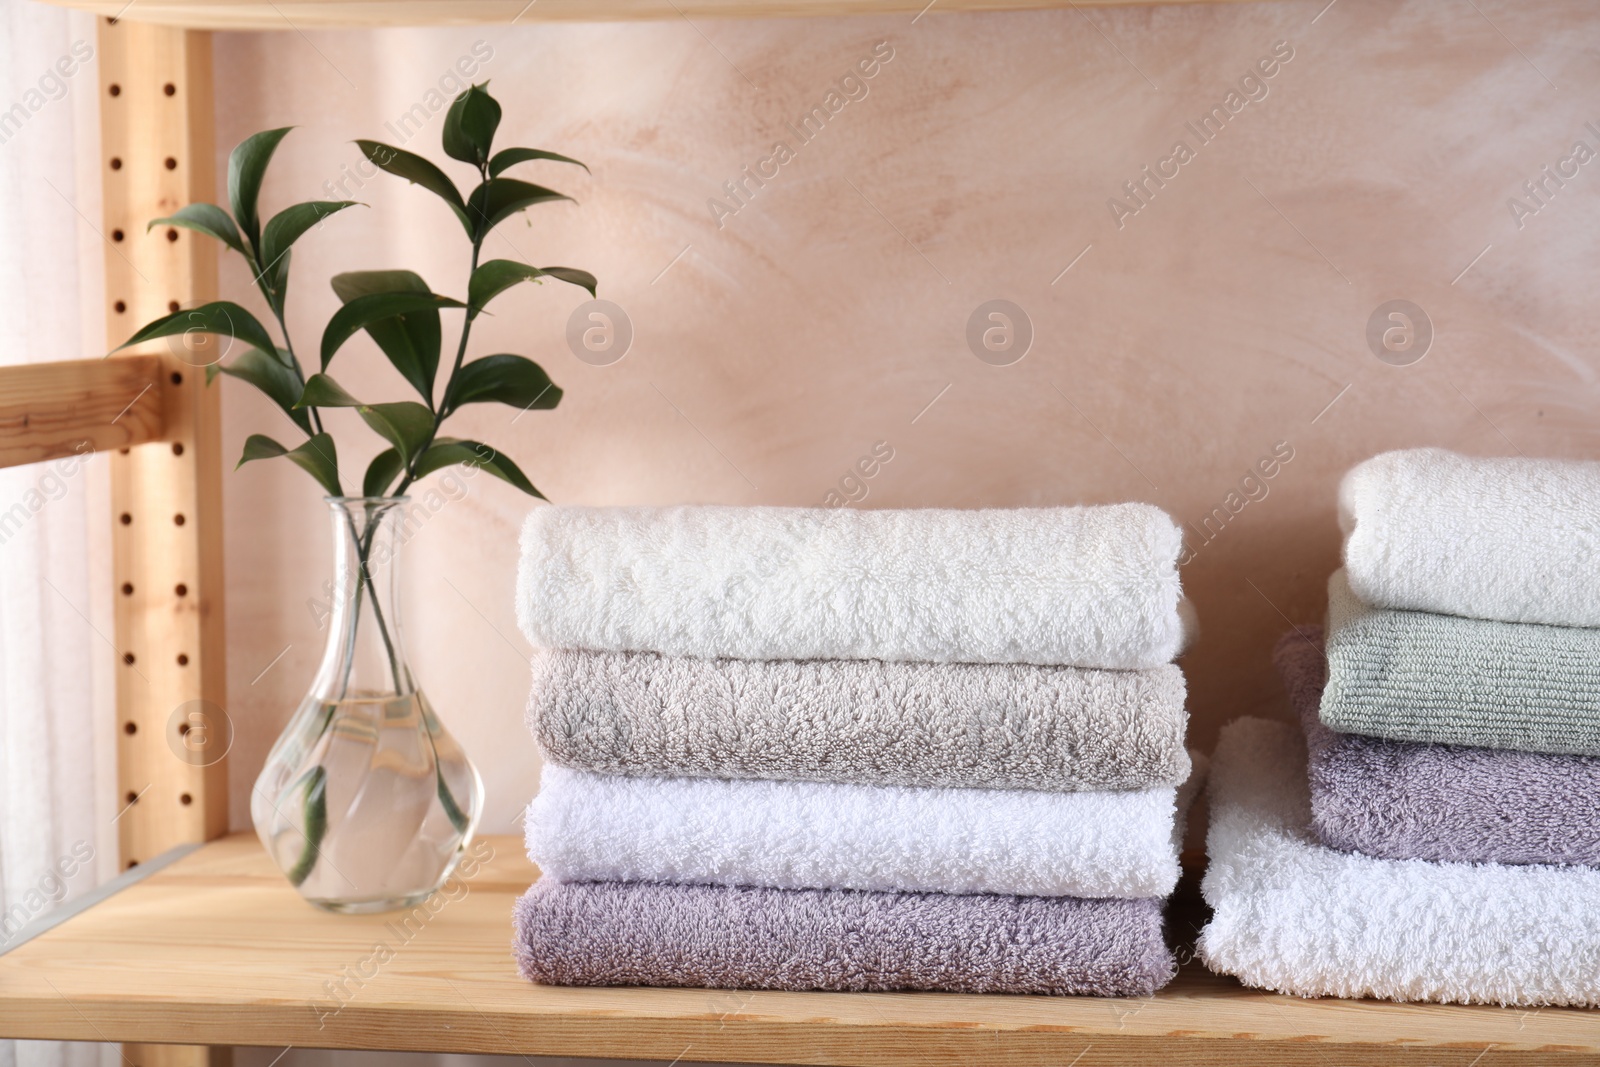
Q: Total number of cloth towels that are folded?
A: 8